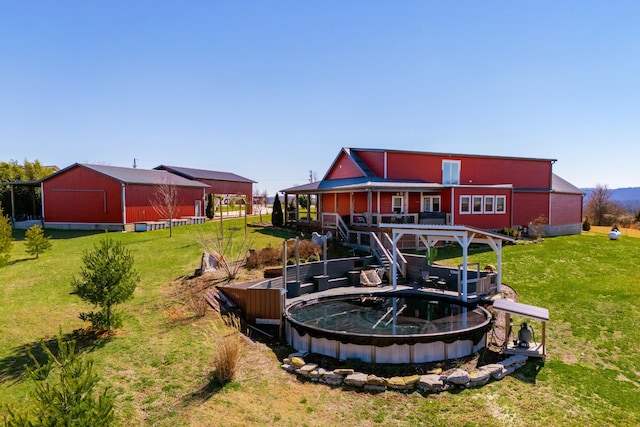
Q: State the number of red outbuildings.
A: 2